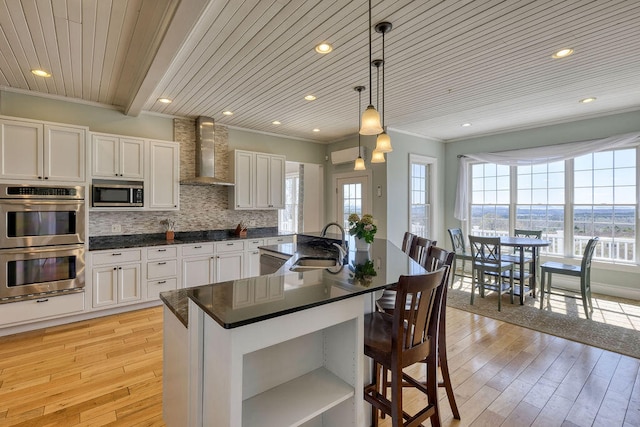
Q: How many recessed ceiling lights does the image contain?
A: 10